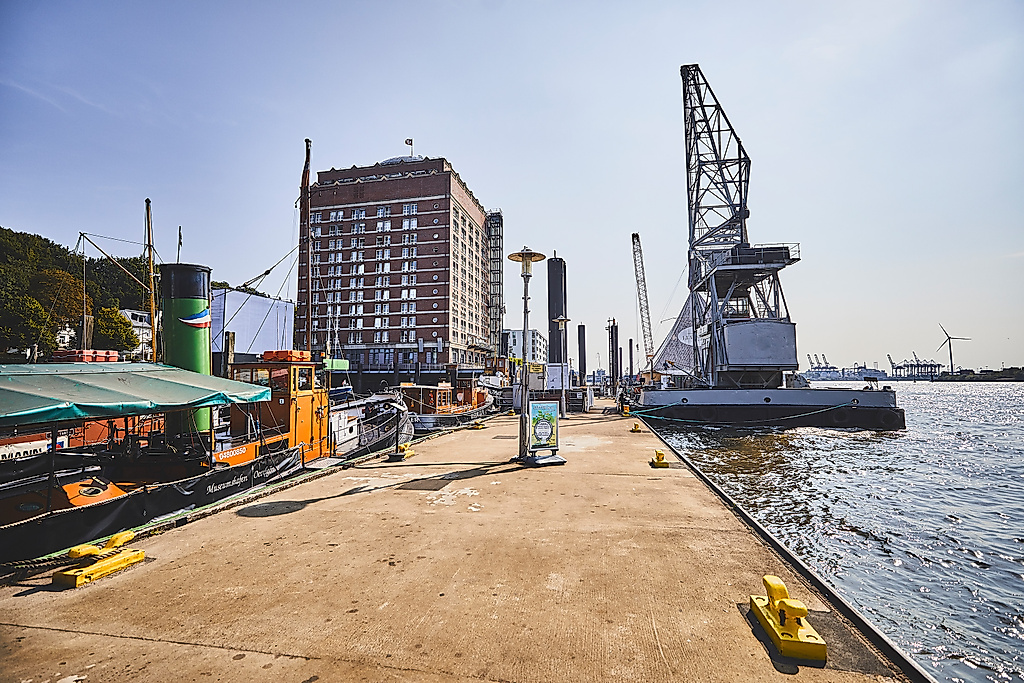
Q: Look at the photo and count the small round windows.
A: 10